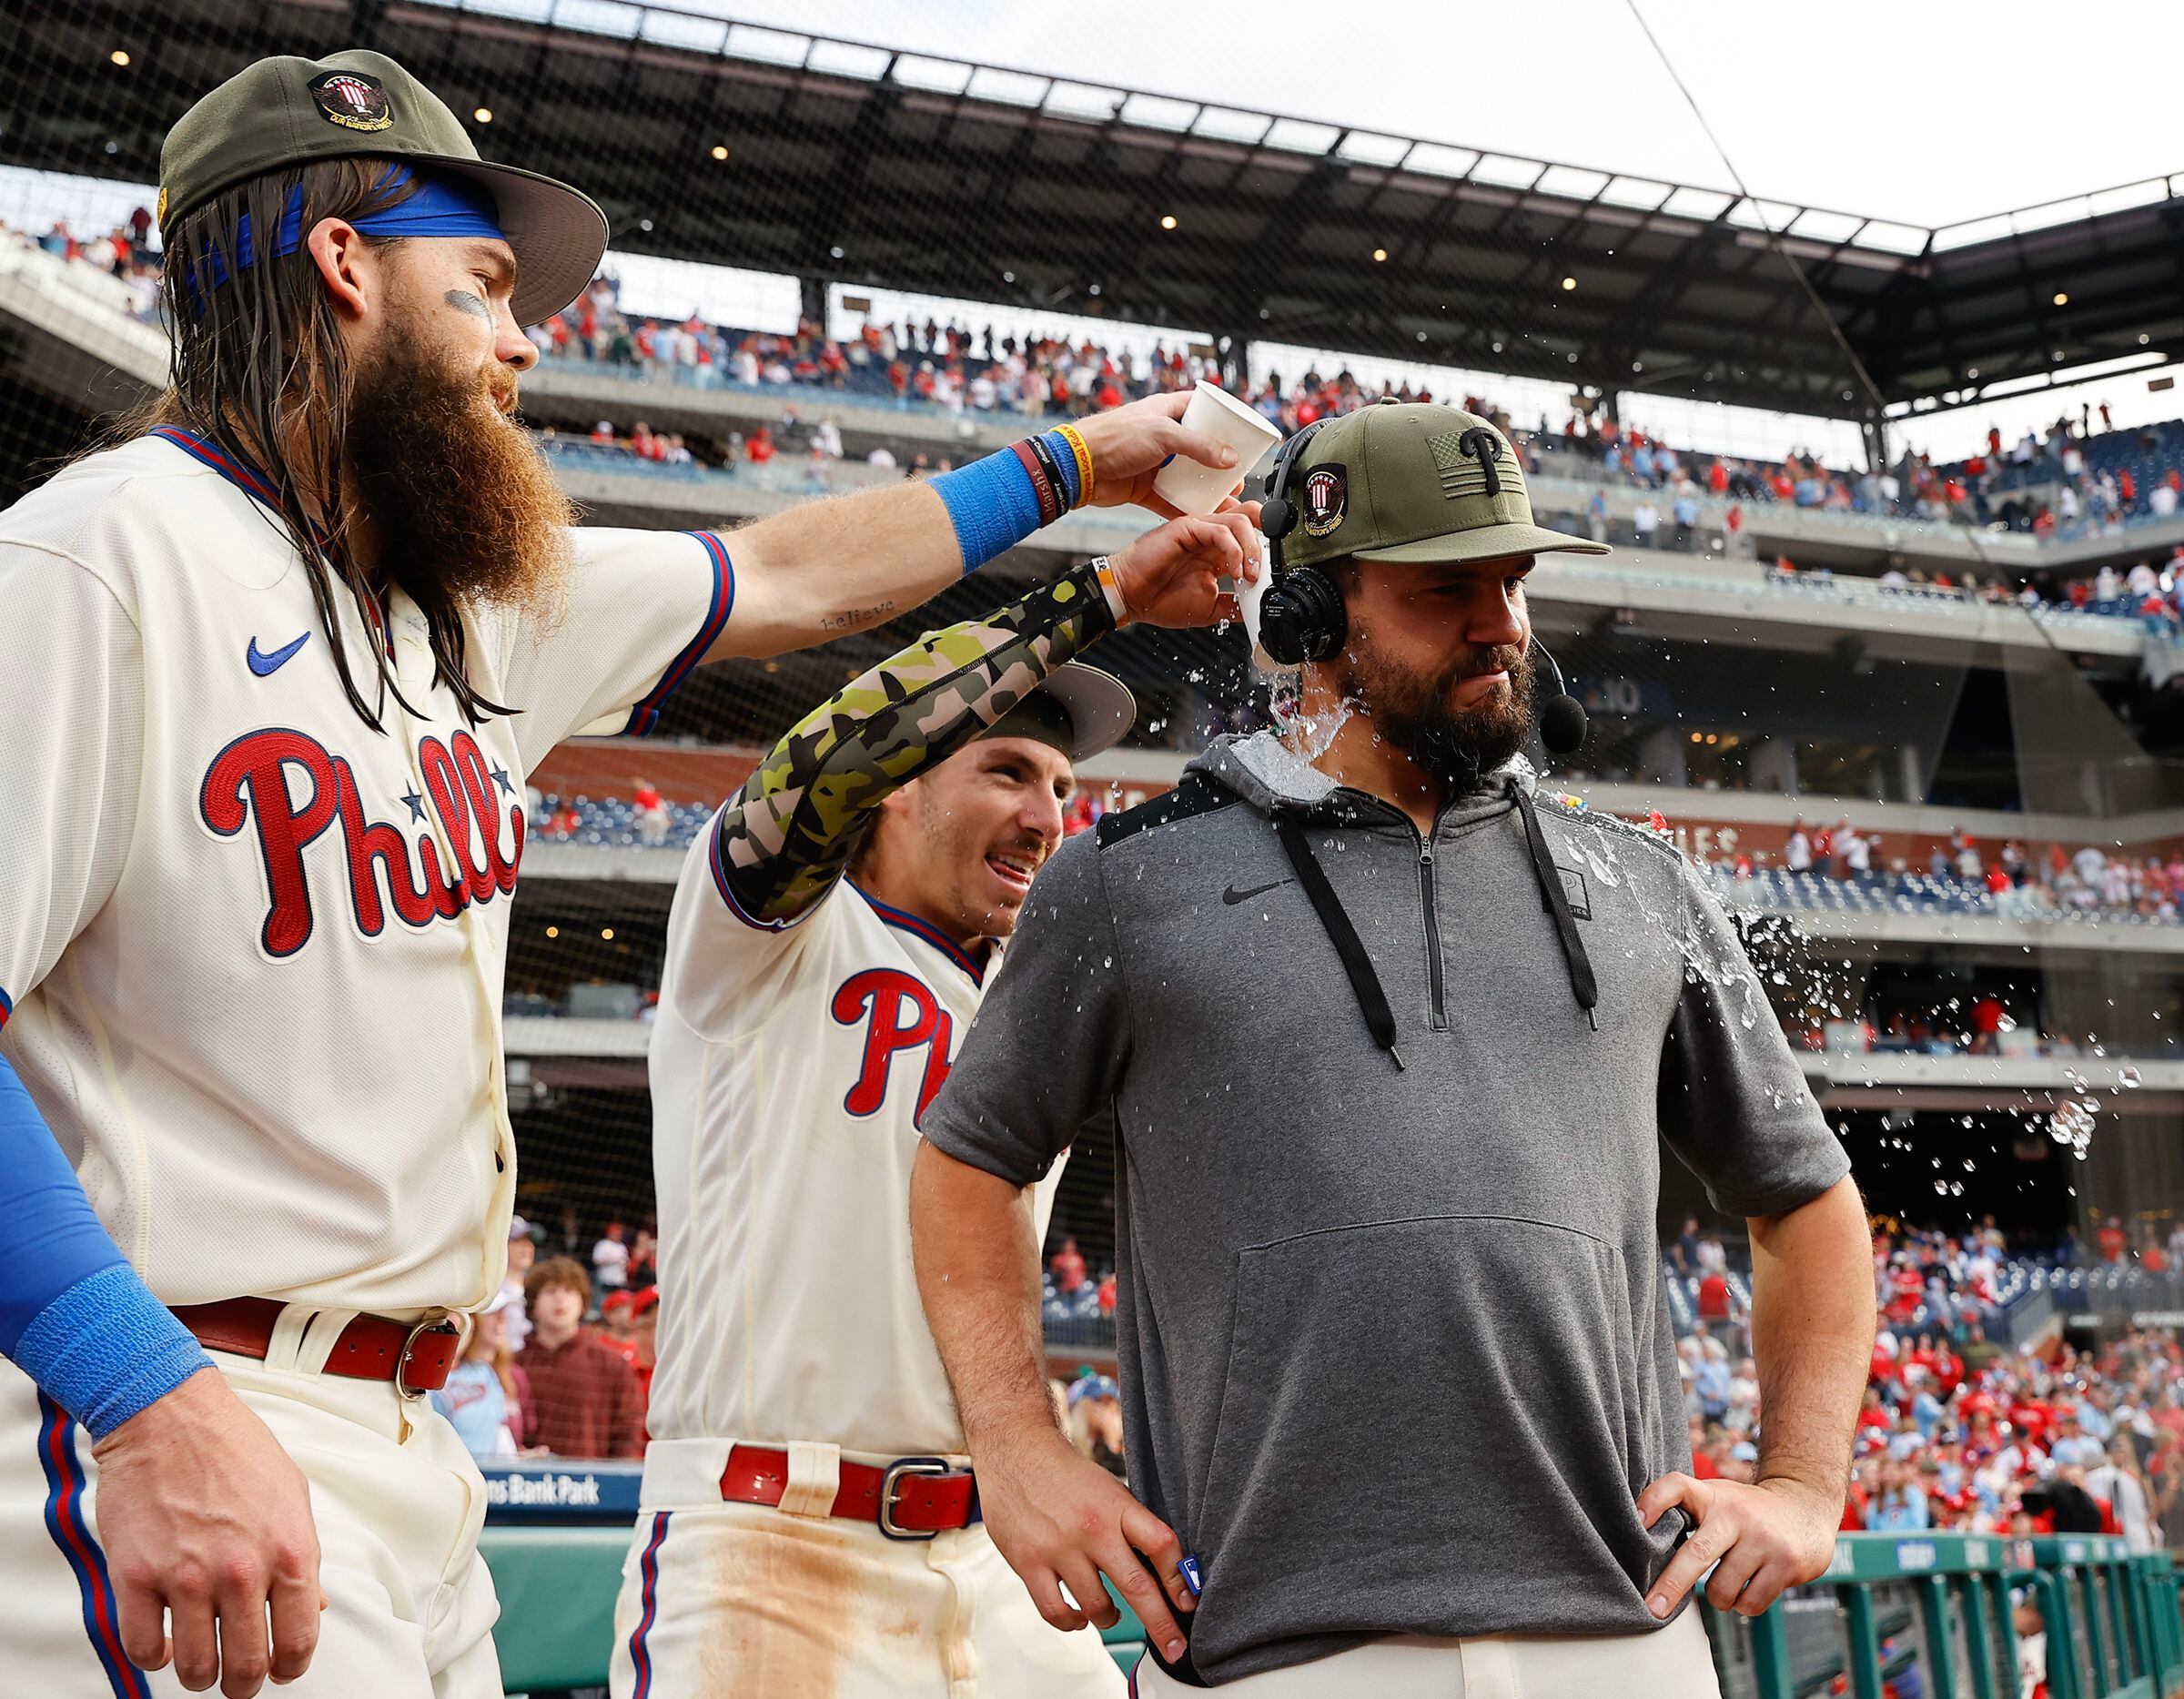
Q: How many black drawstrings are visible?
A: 2